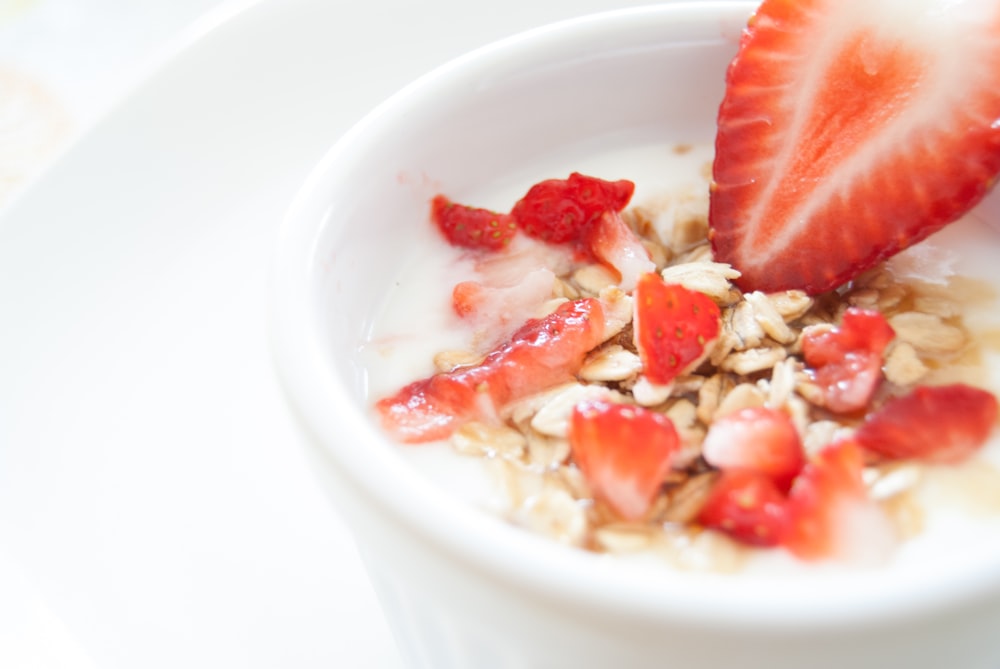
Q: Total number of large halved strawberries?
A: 1